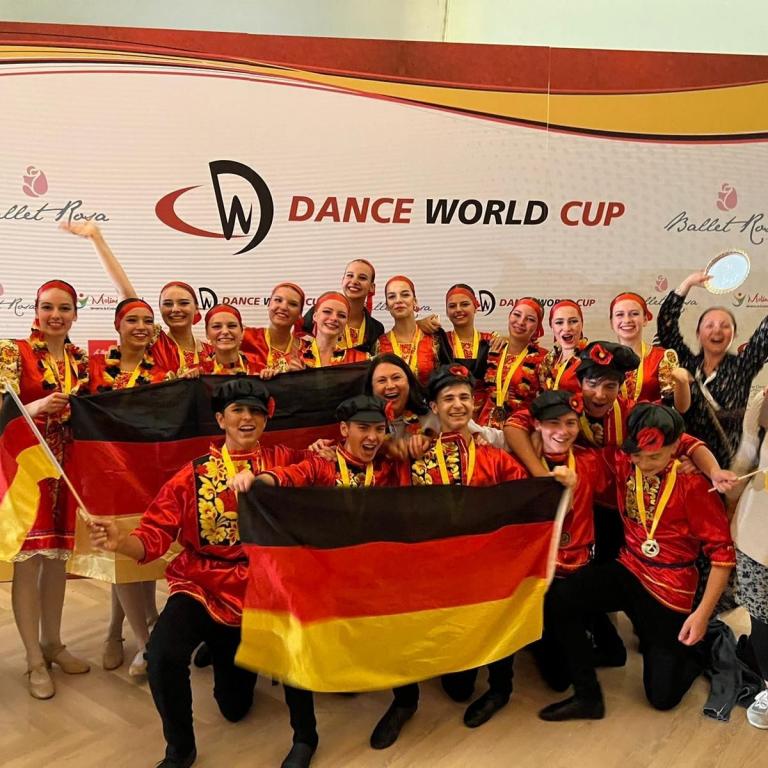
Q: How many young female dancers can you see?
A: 12